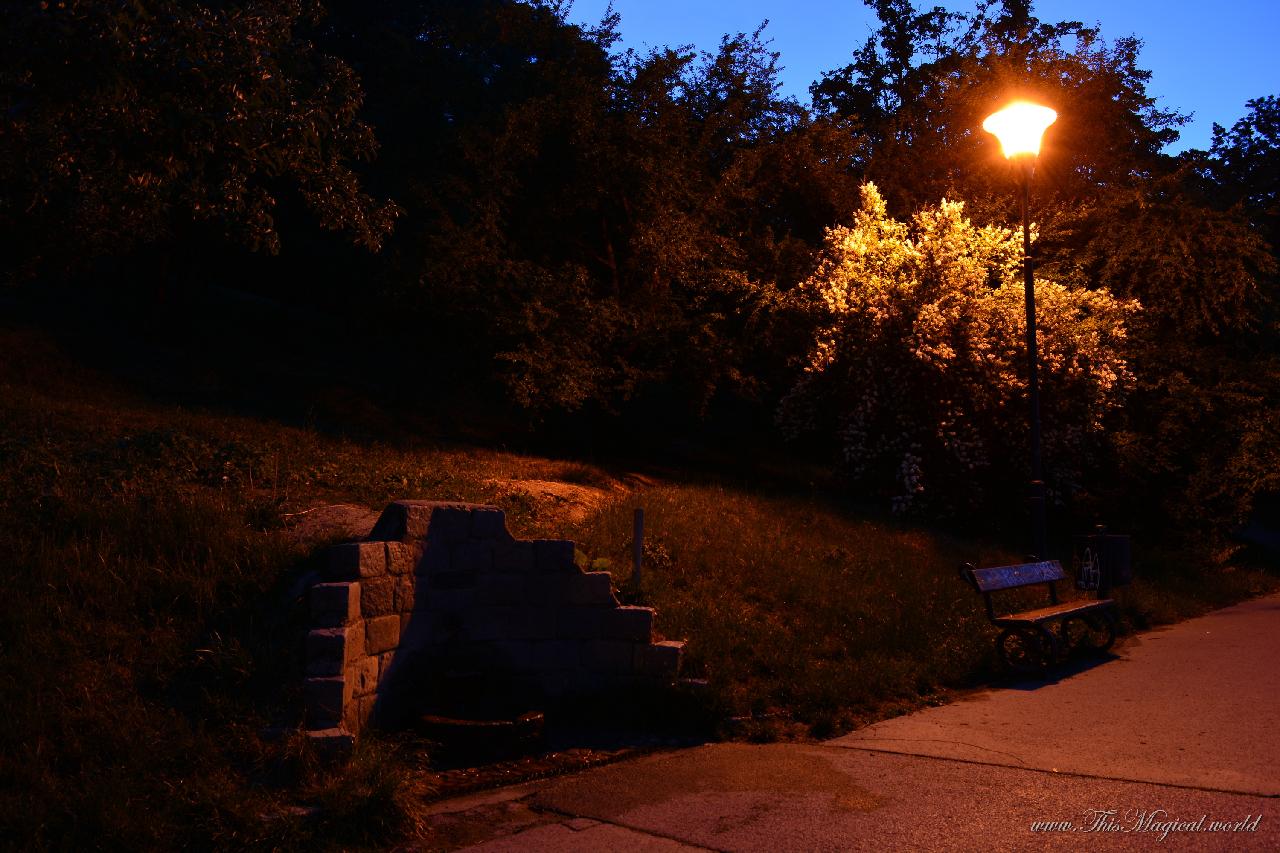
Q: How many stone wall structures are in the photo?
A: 1